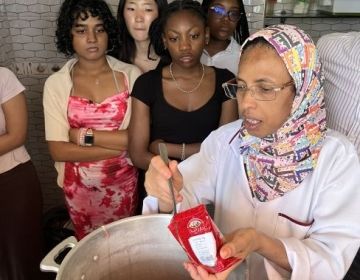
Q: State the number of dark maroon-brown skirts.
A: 1